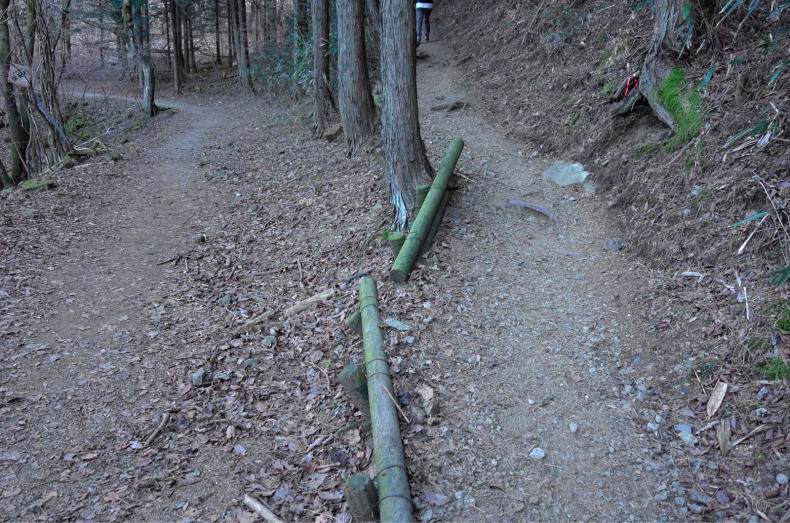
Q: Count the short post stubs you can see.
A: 5